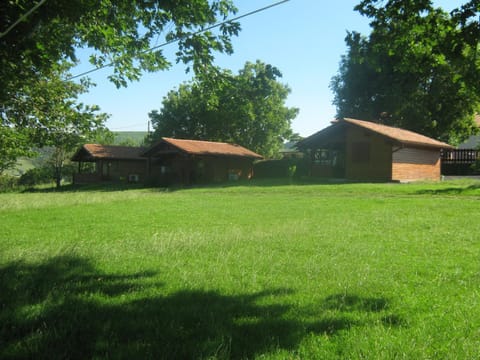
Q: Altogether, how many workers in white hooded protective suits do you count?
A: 0